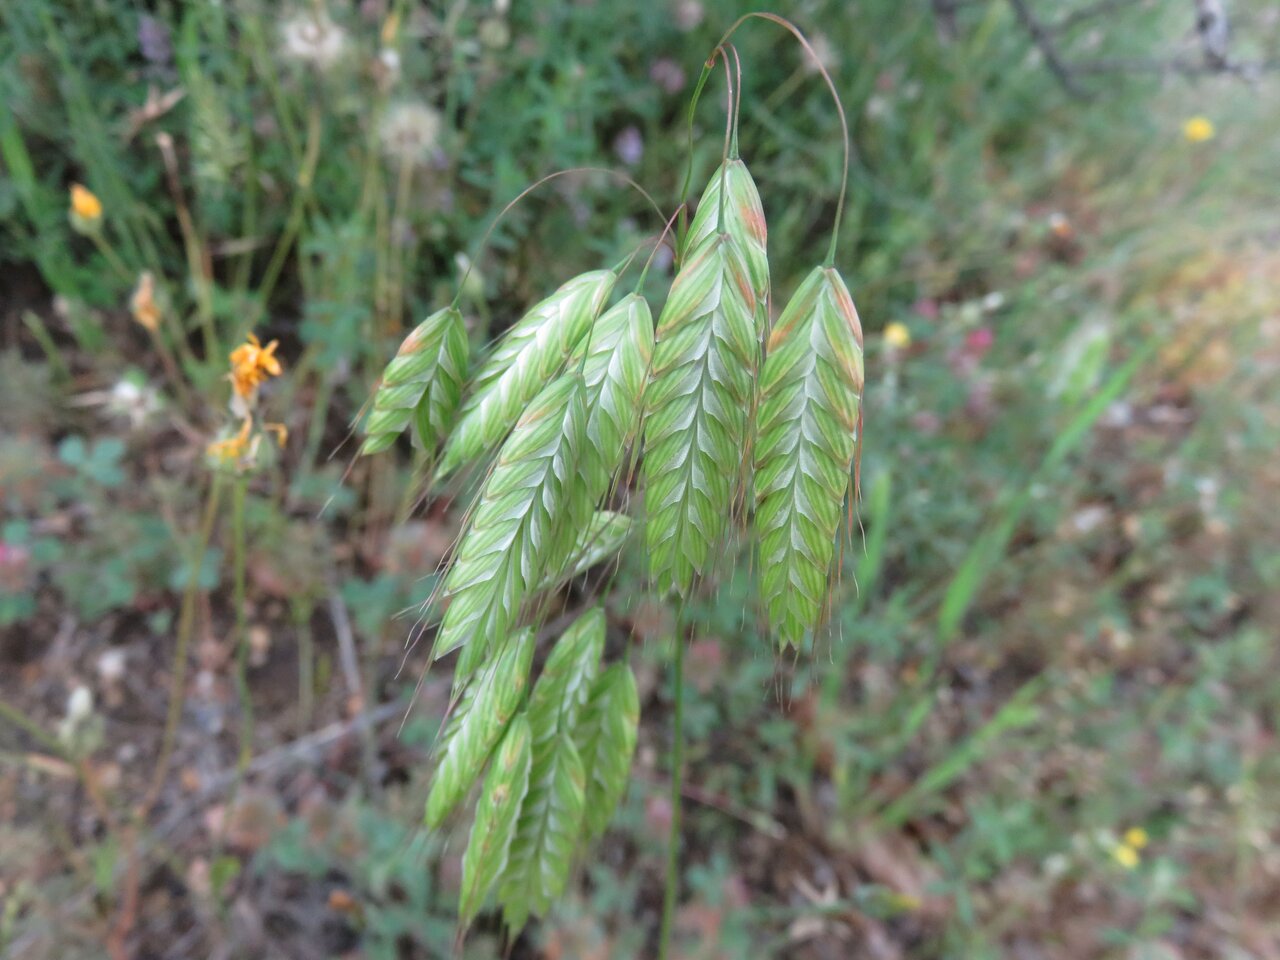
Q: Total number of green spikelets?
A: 13